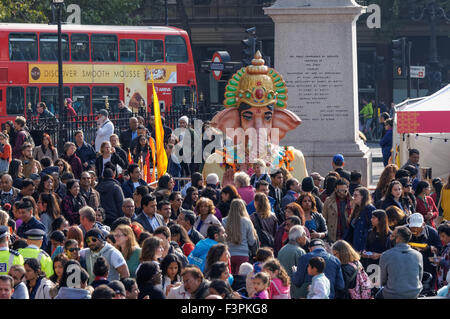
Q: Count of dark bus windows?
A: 13